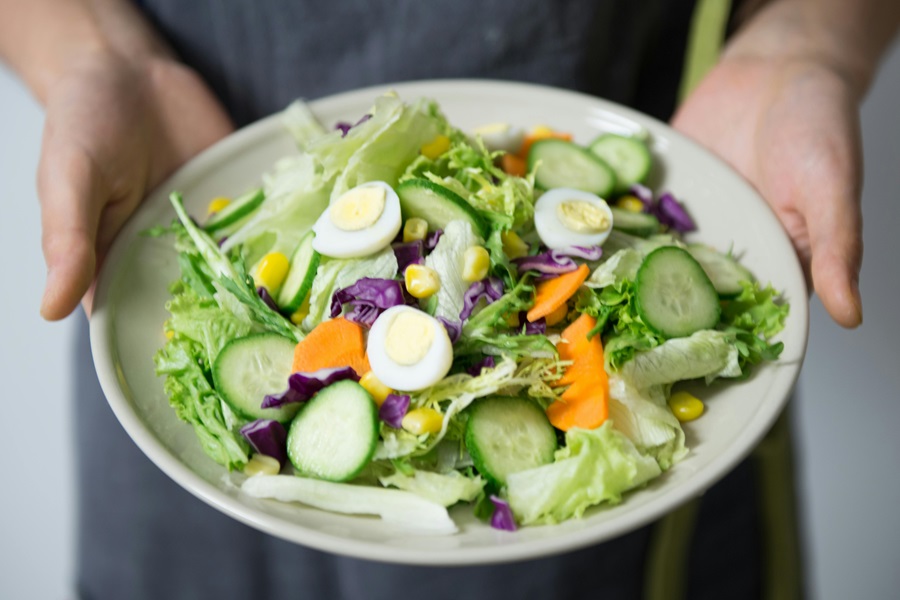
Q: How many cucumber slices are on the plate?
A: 11